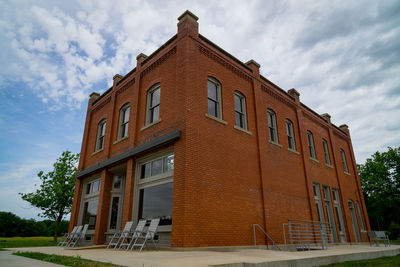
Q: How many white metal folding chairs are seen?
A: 6